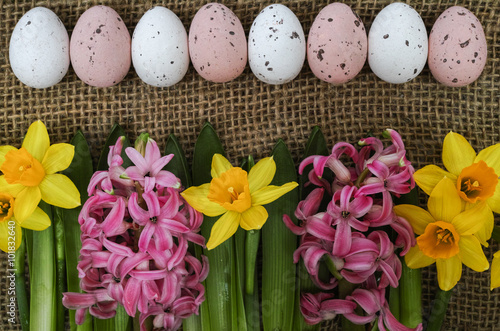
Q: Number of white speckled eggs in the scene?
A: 4